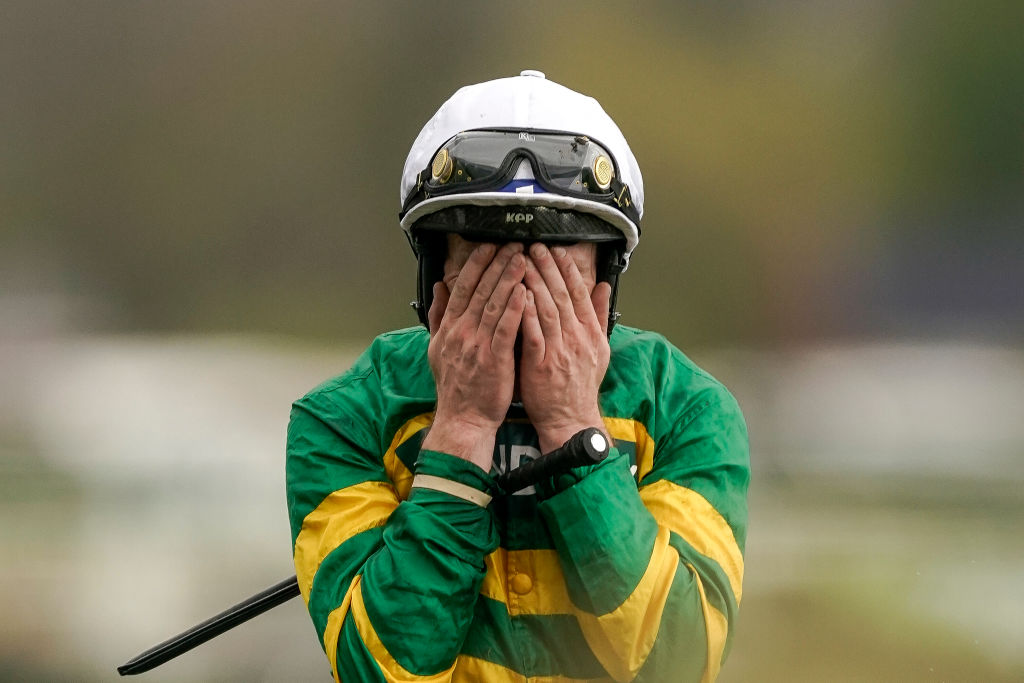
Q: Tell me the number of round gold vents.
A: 2